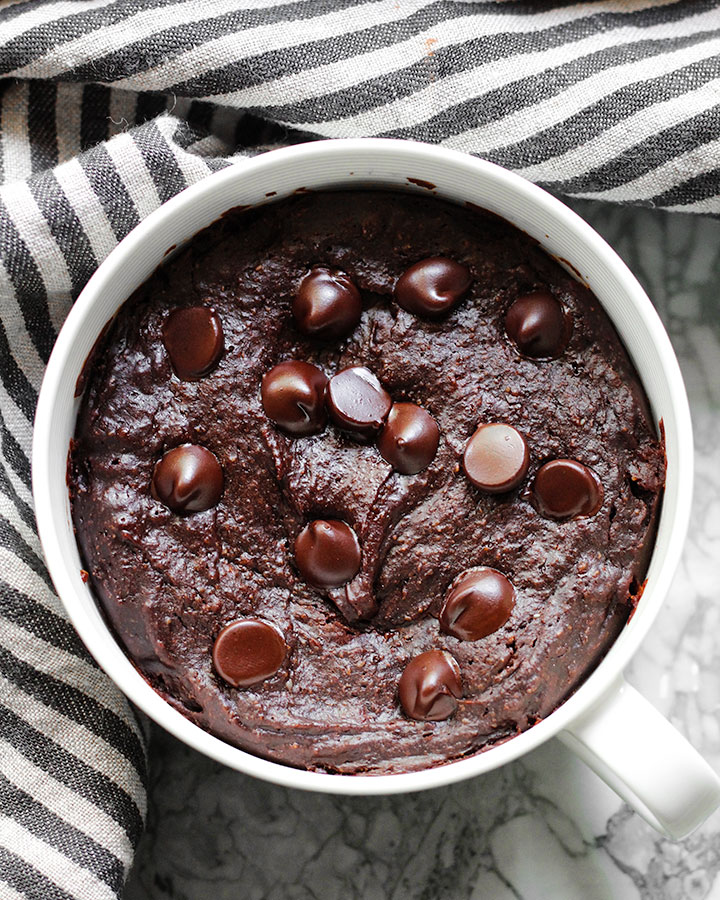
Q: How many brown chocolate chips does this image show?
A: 14